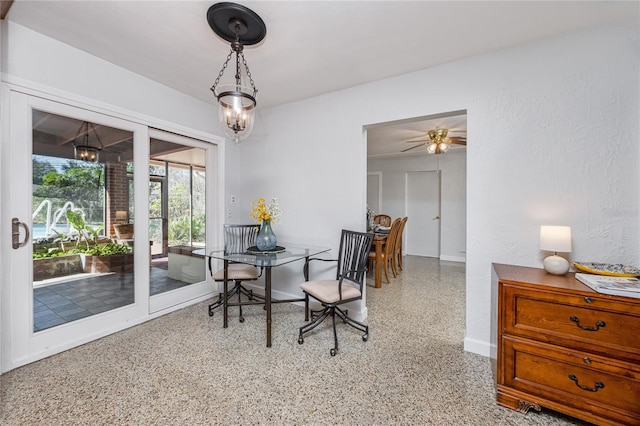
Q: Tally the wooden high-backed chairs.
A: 3